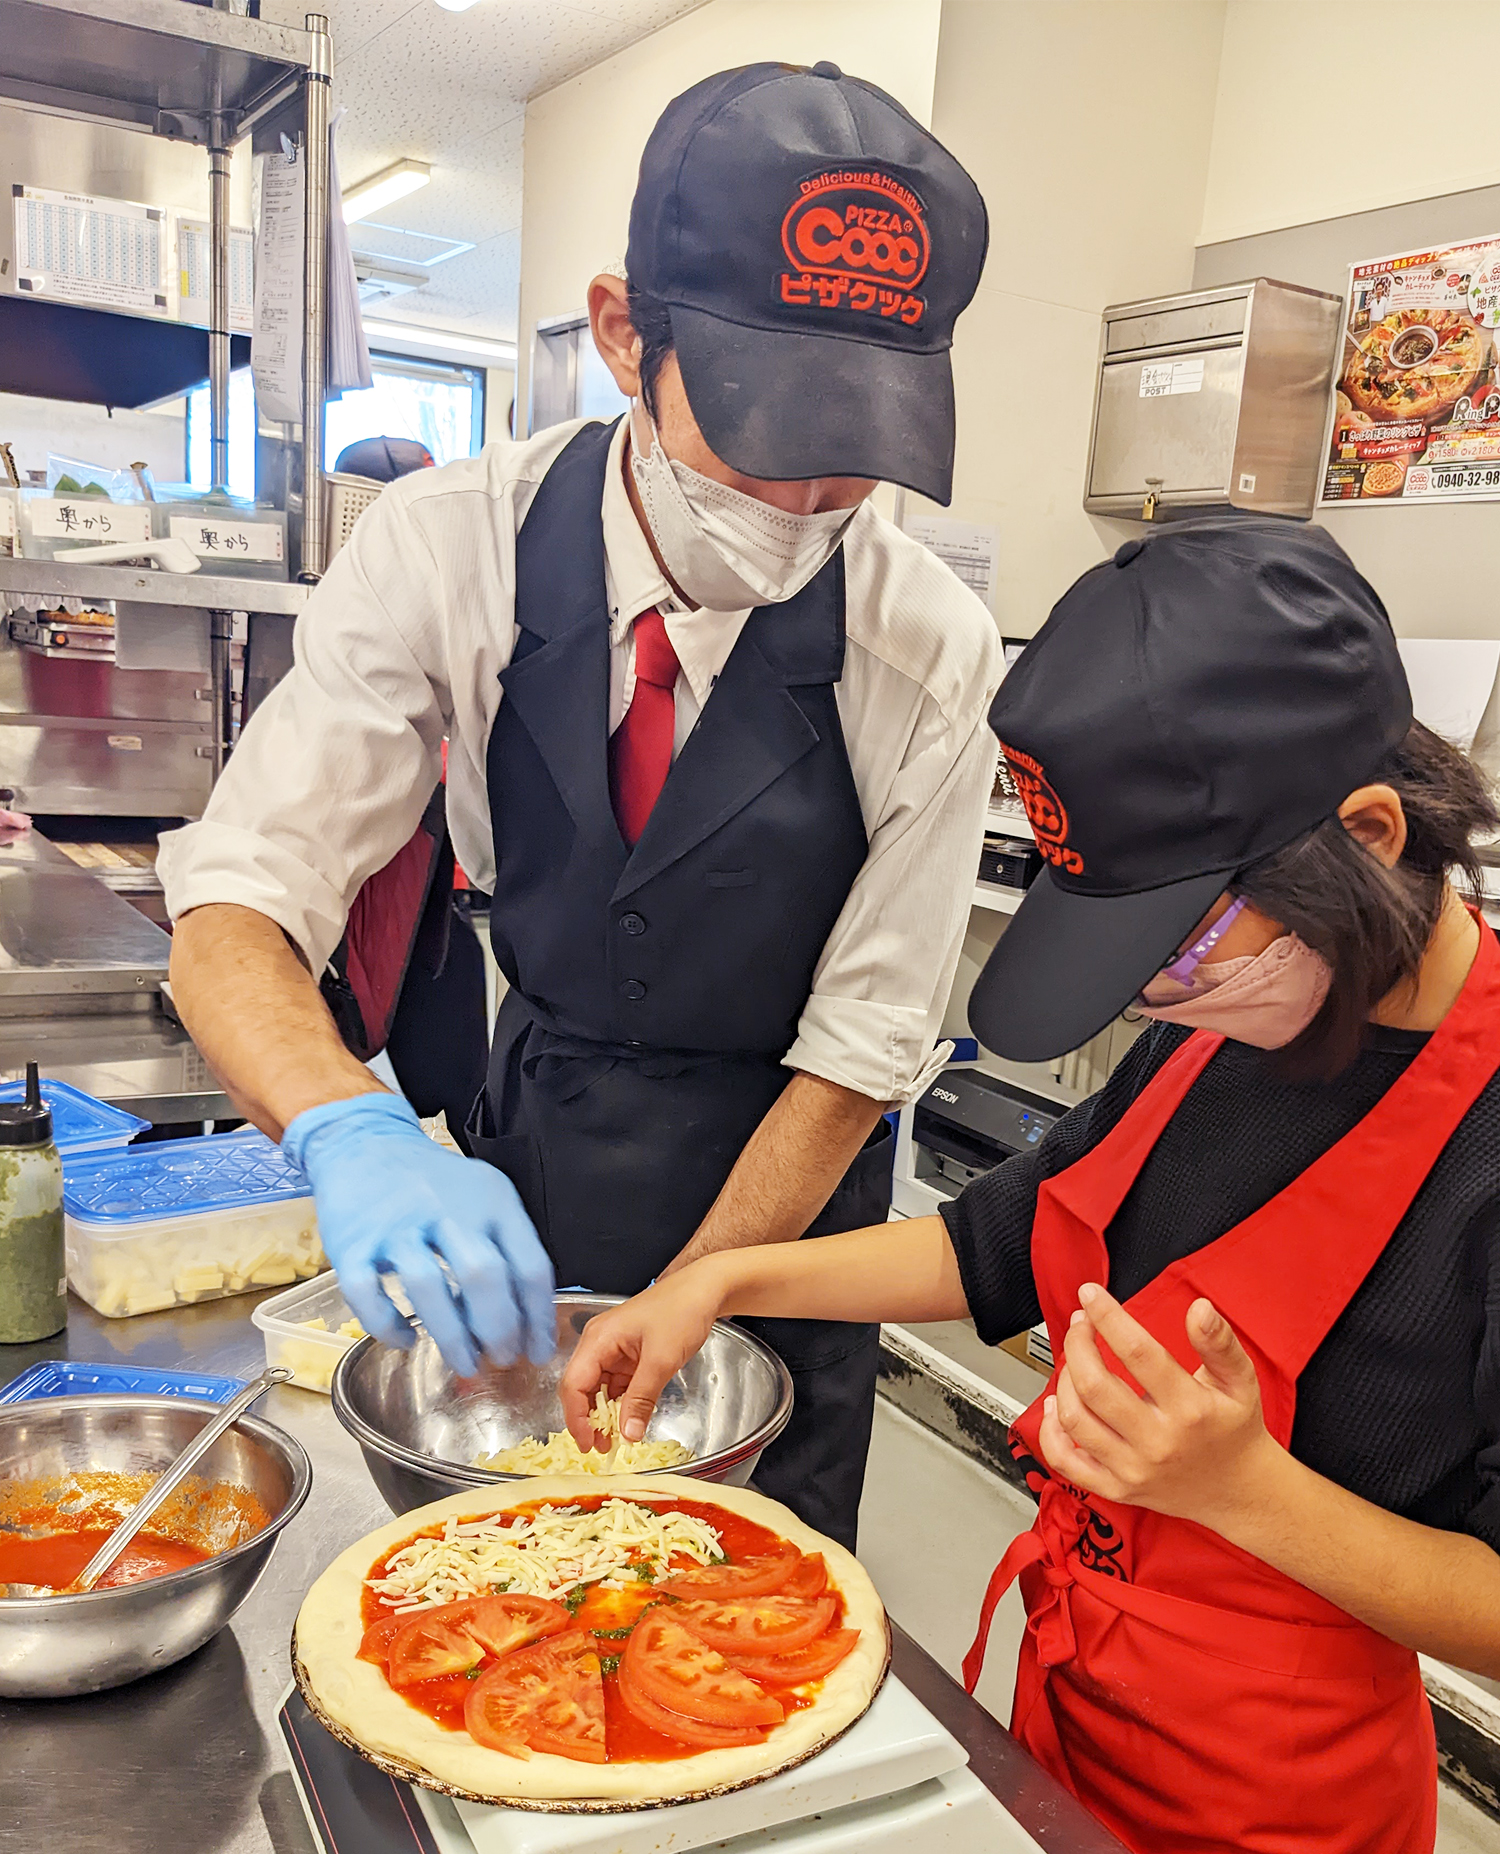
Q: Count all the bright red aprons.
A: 1